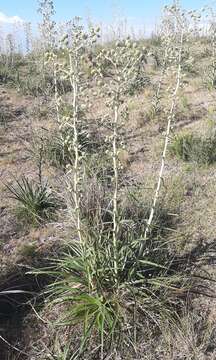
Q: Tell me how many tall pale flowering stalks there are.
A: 3